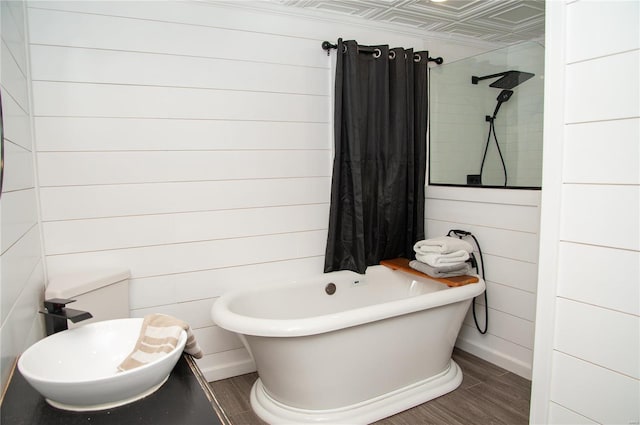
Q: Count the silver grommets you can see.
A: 5